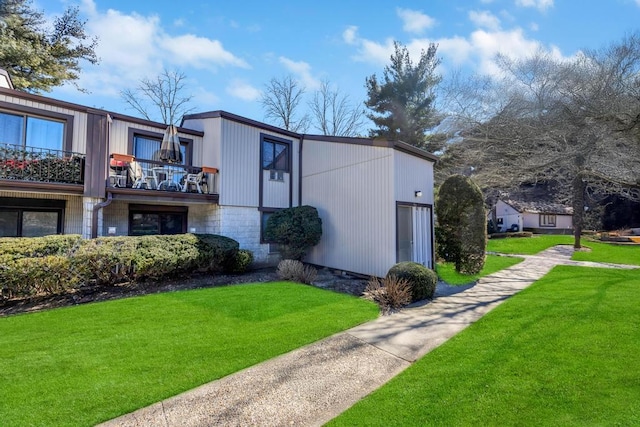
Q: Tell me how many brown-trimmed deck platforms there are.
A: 2